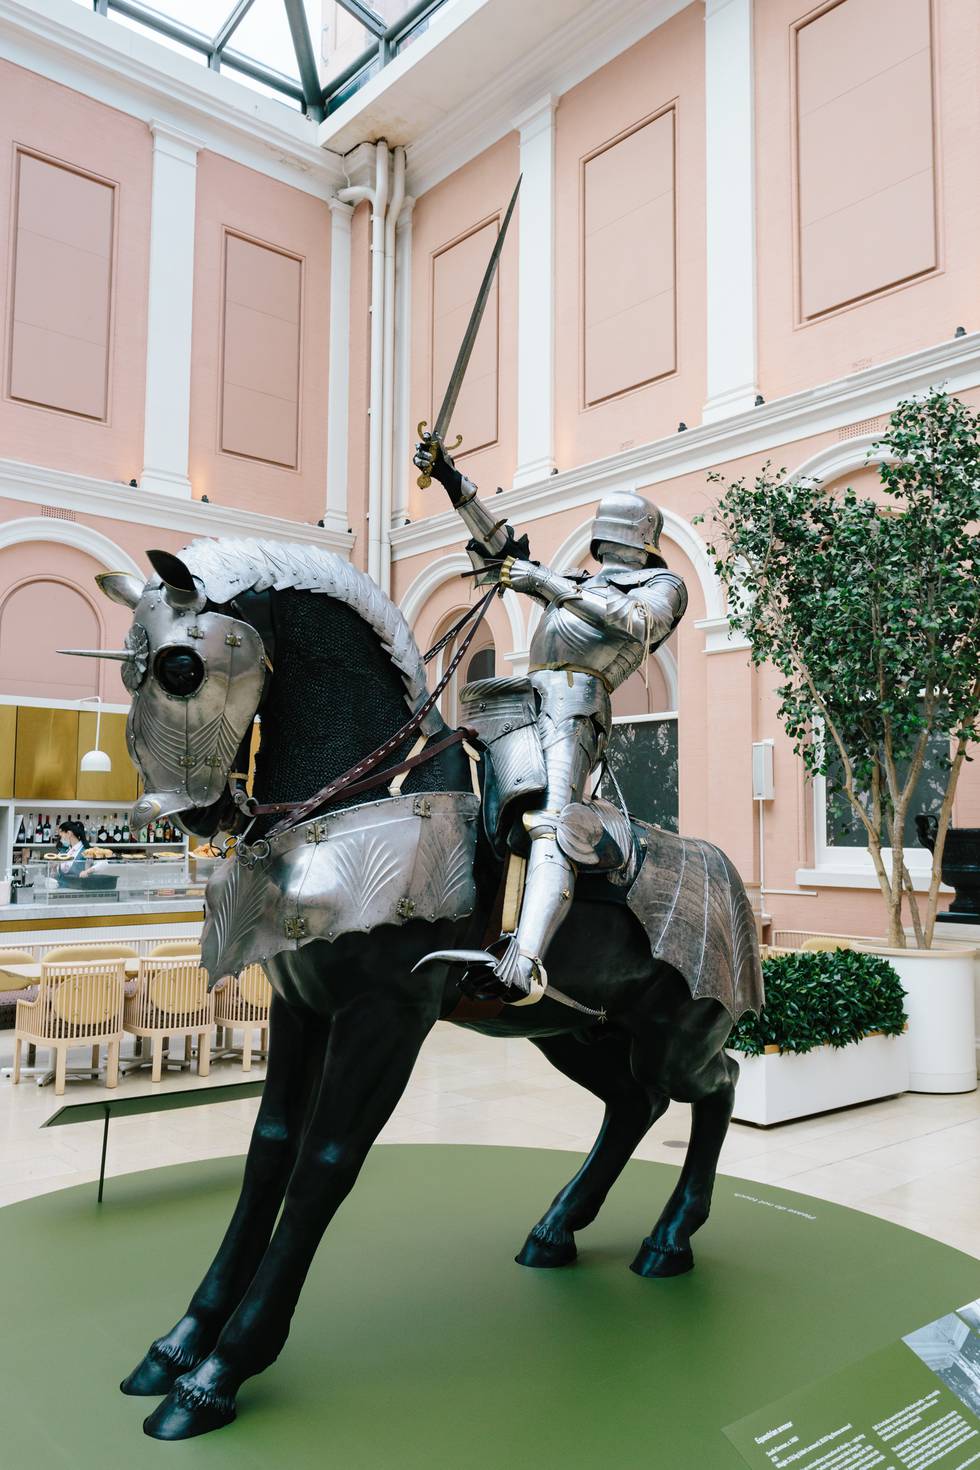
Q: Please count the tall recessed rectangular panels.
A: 5